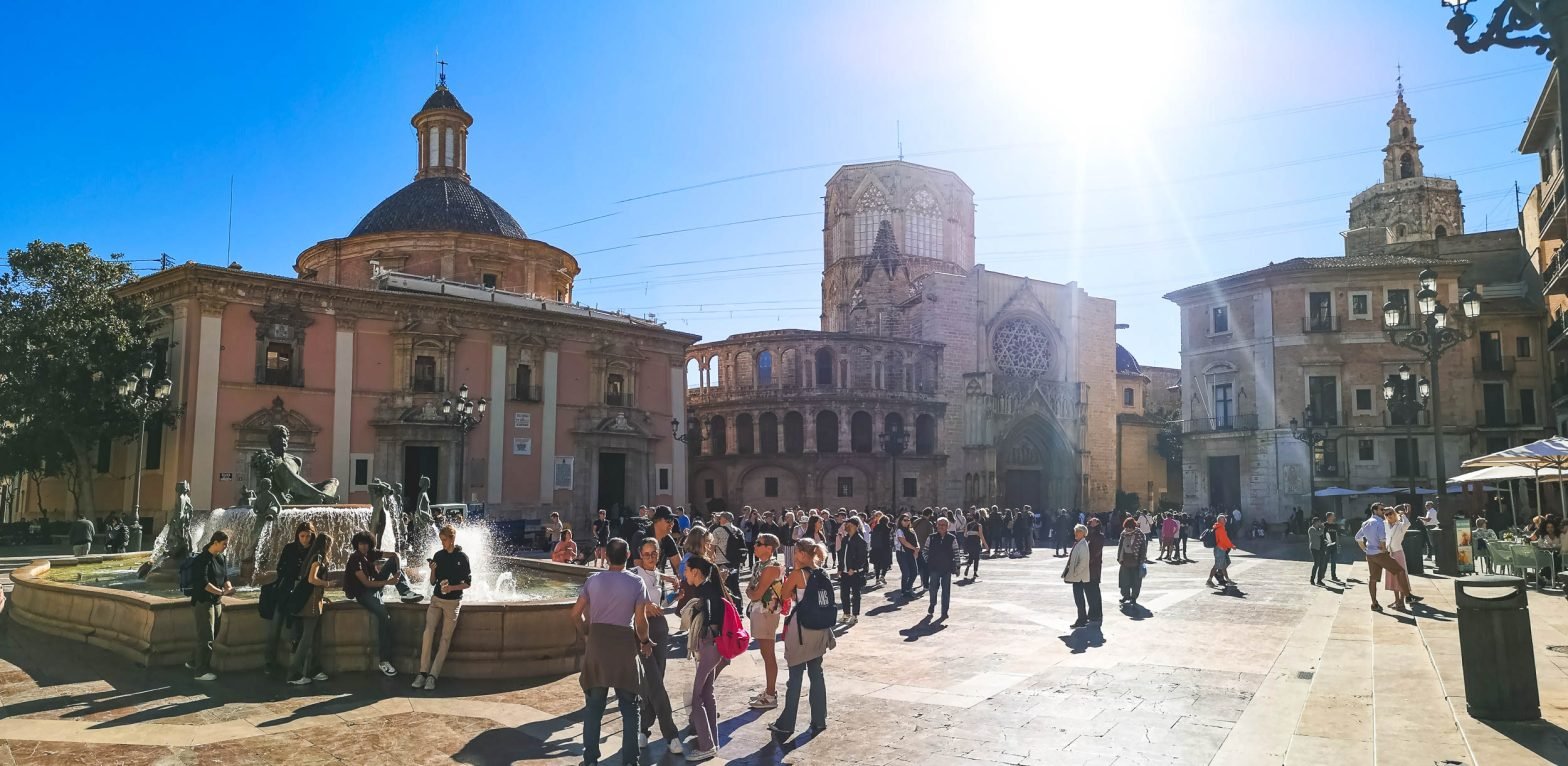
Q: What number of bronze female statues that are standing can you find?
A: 5